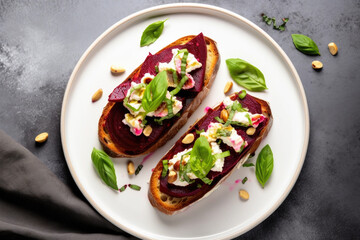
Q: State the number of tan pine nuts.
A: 13